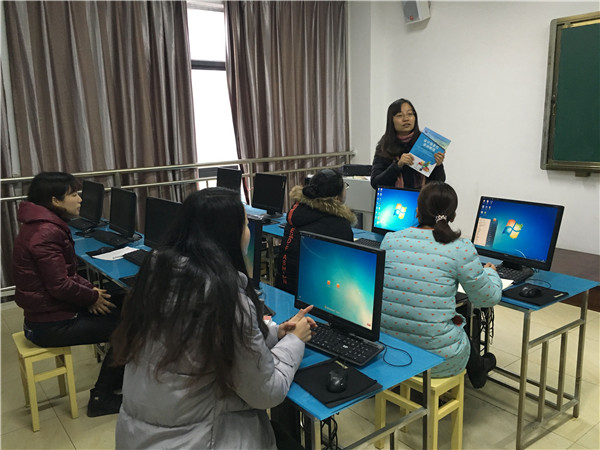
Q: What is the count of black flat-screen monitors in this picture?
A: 9